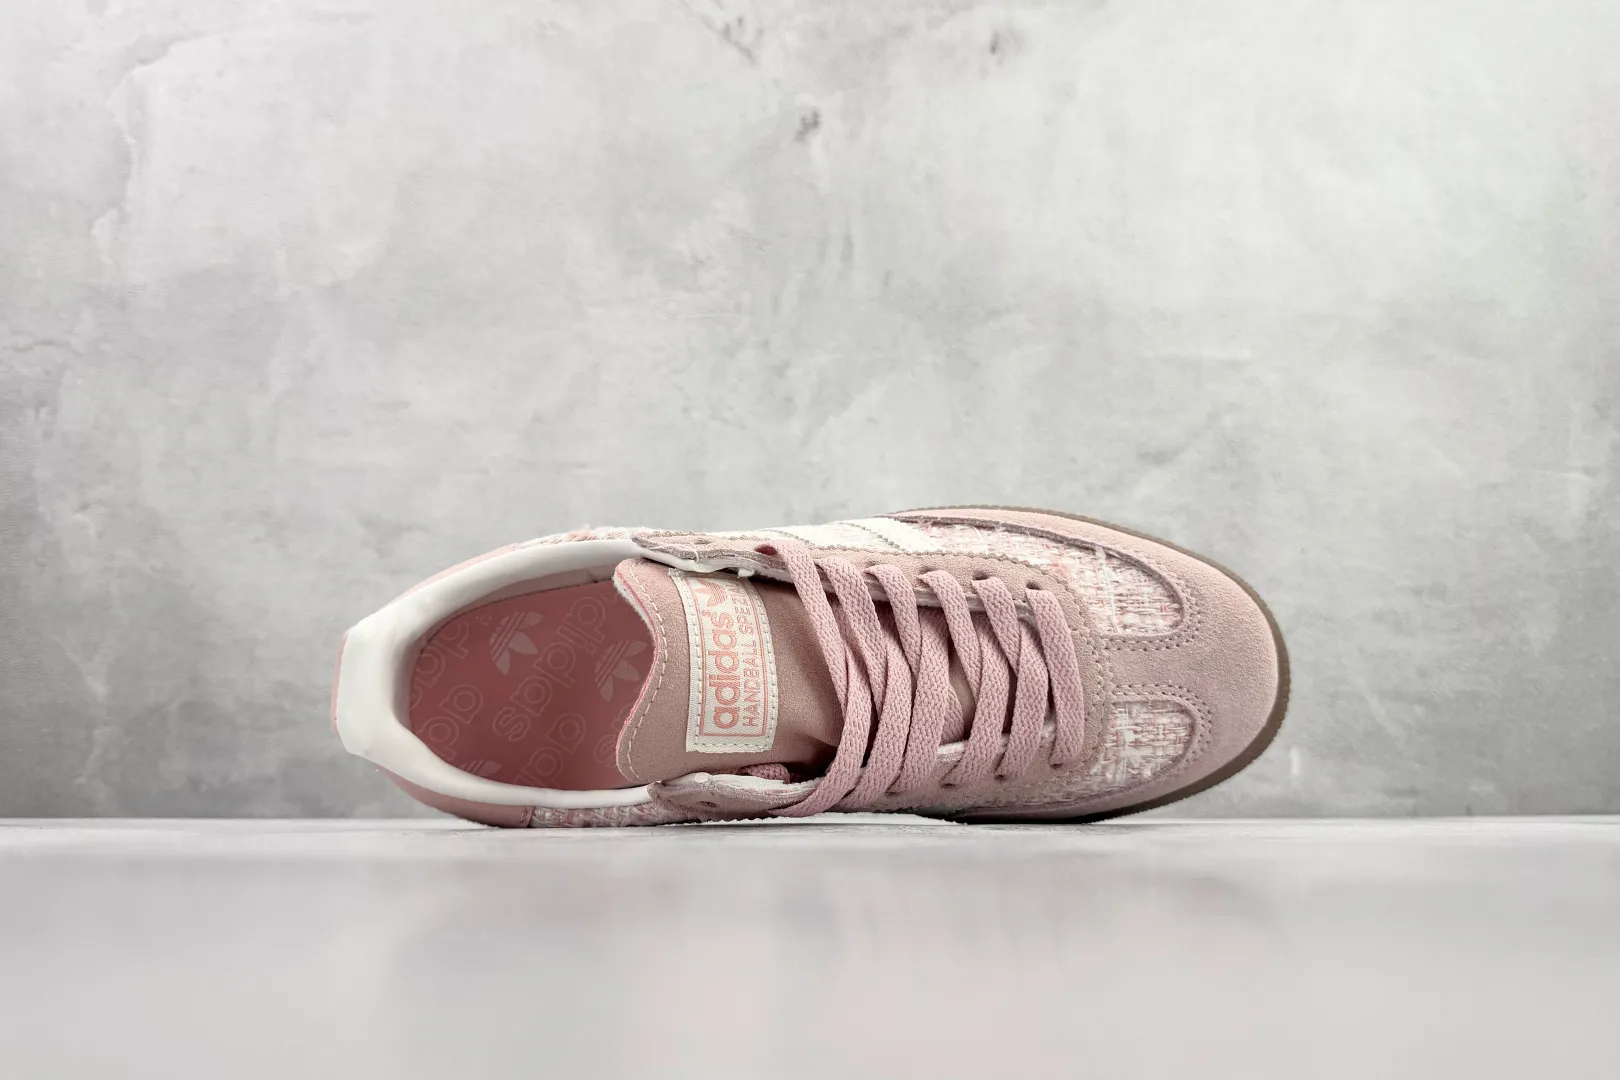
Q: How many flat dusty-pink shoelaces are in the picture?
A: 1